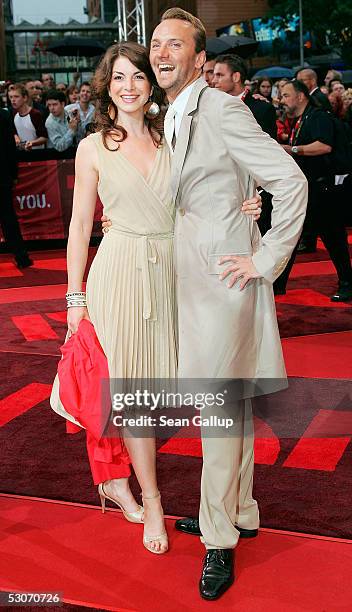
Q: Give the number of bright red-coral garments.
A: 1